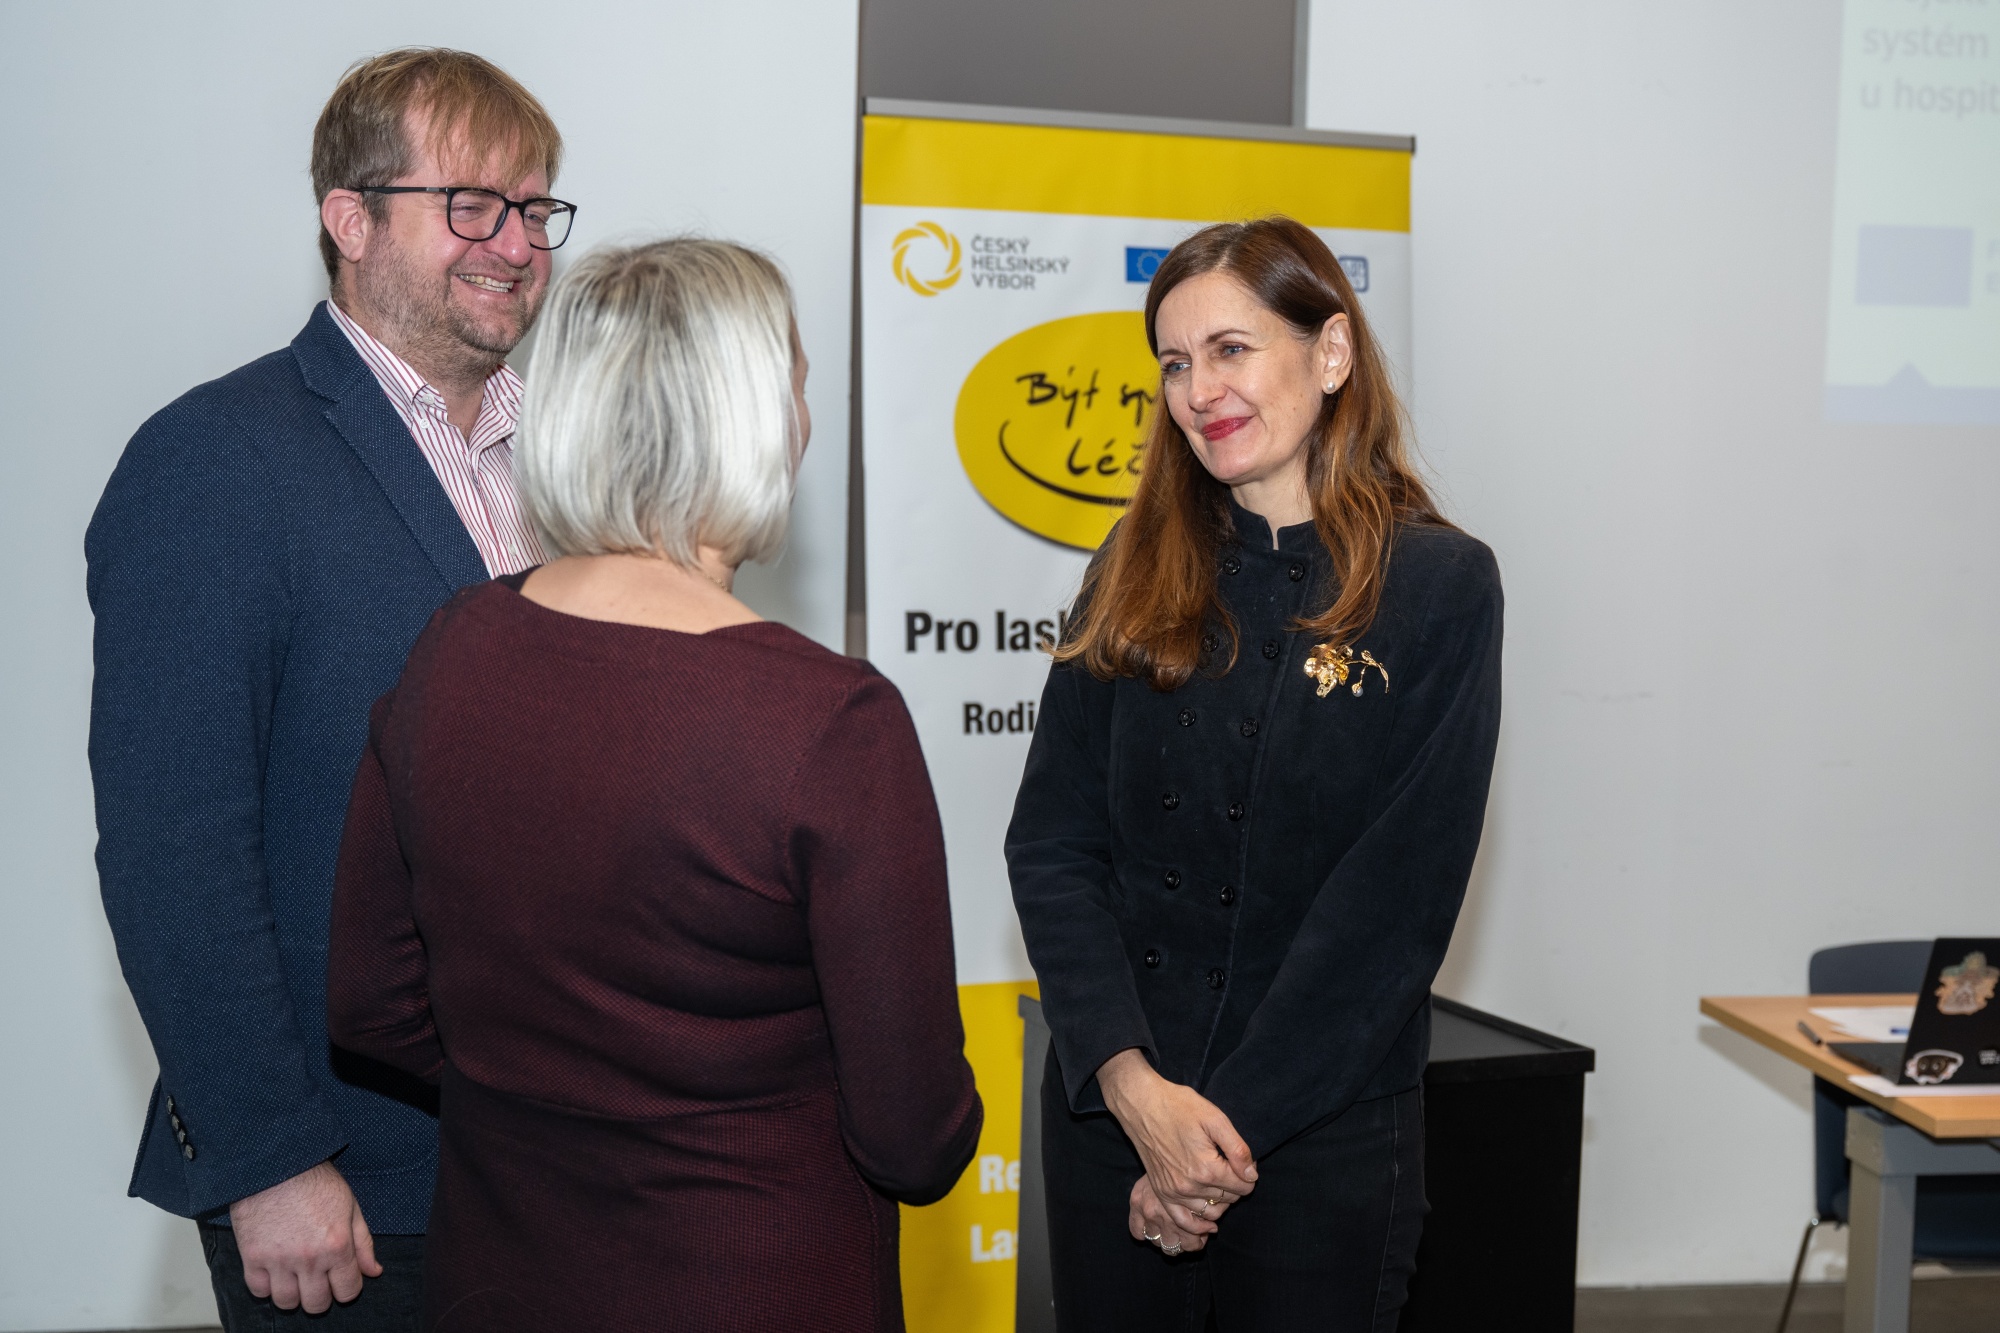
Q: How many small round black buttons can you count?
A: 12